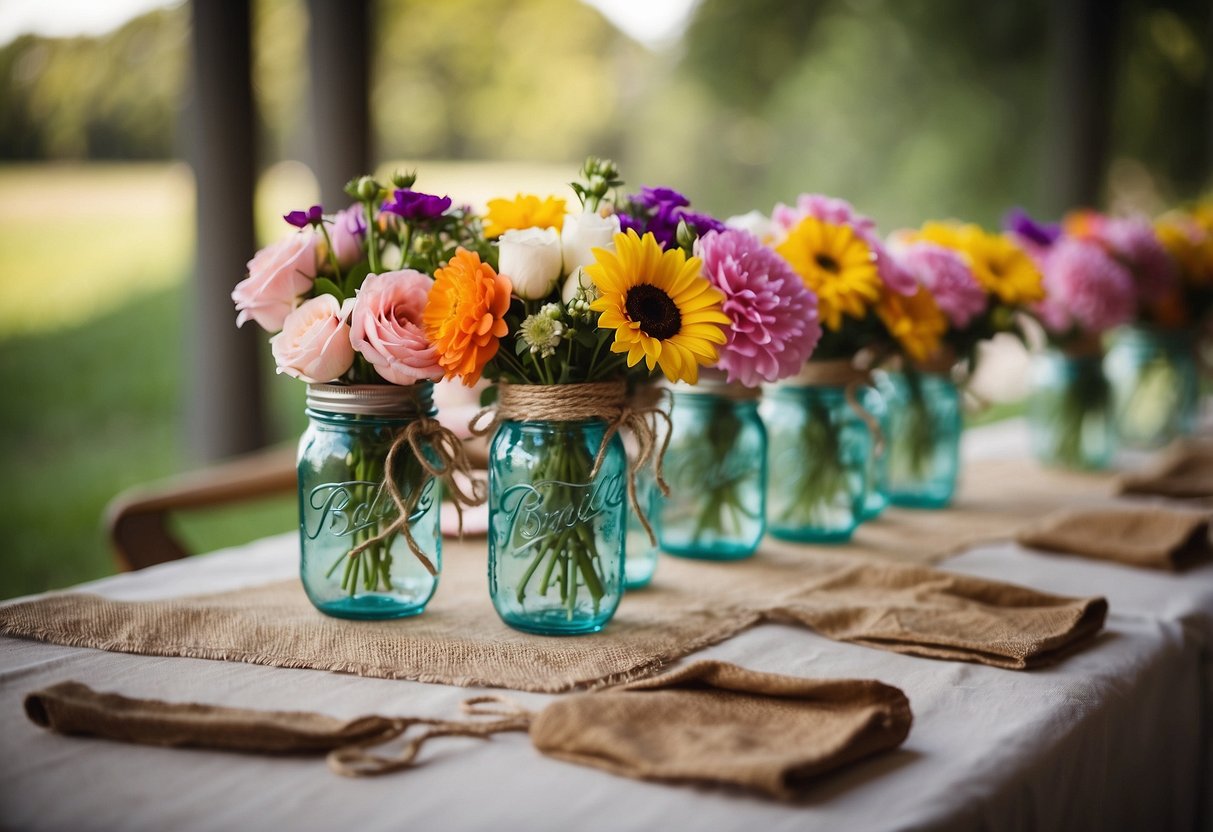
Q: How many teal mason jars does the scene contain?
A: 9